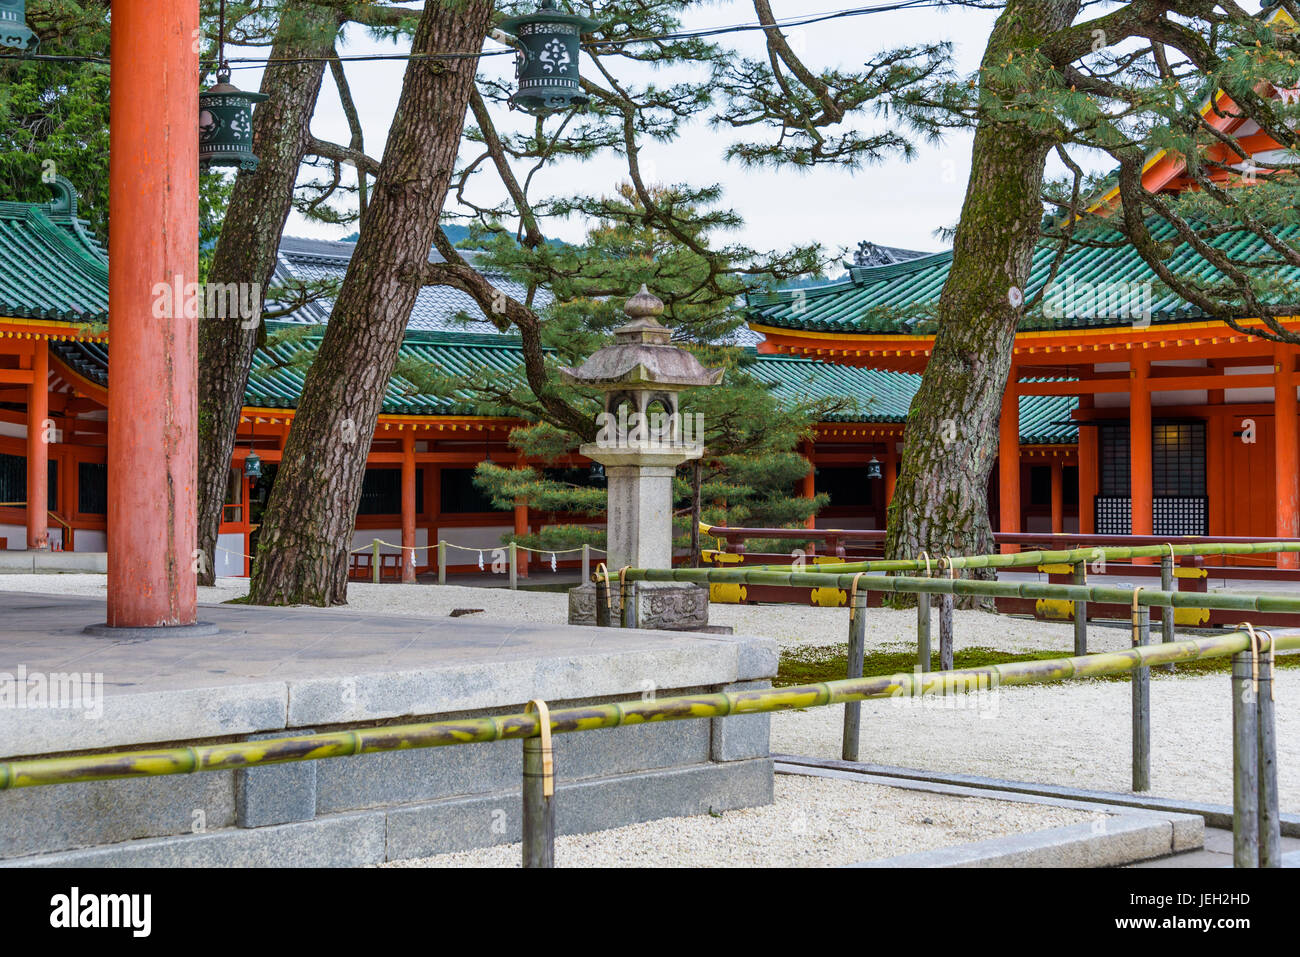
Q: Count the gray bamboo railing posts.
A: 11